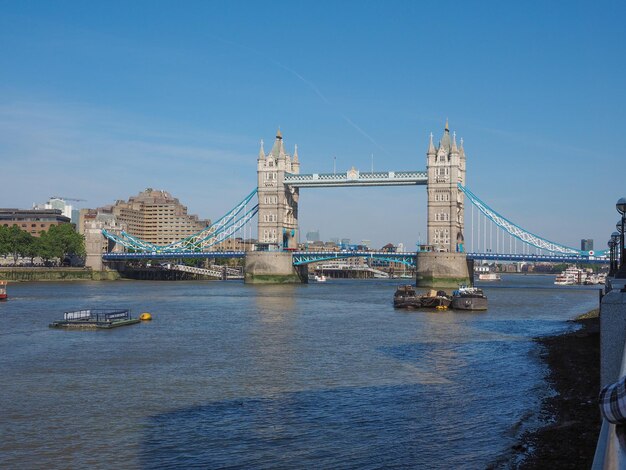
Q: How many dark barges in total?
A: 3